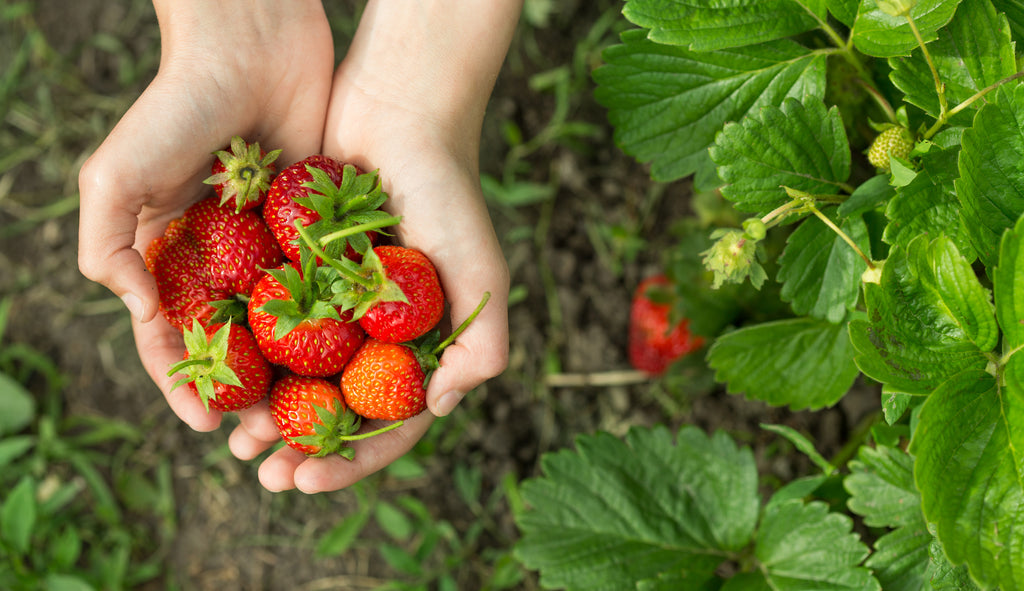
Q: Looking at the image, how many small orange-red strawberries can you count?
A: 2